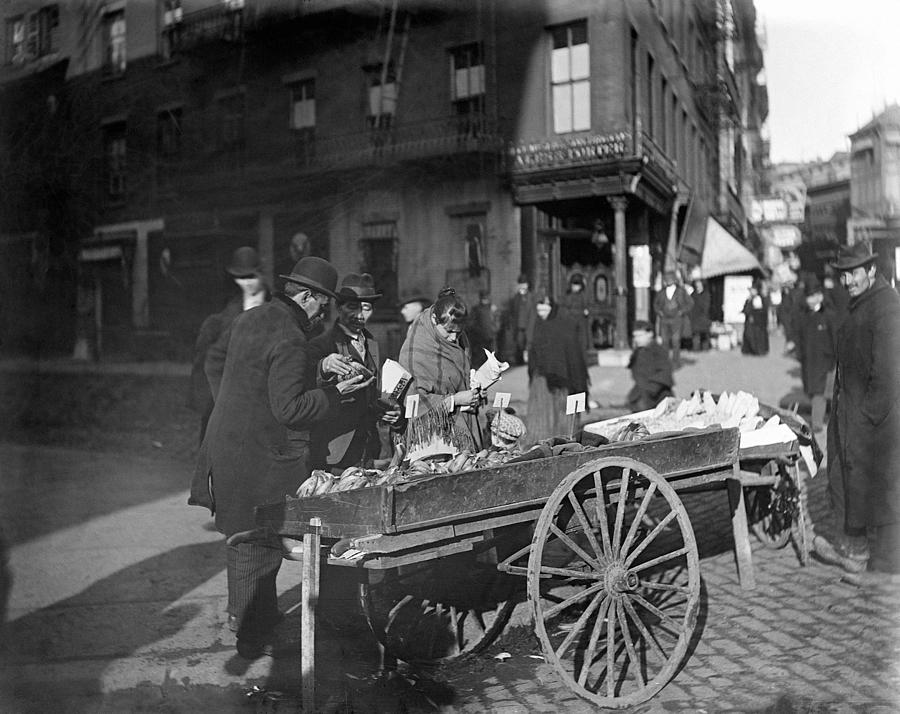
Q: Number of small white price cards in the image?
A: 3